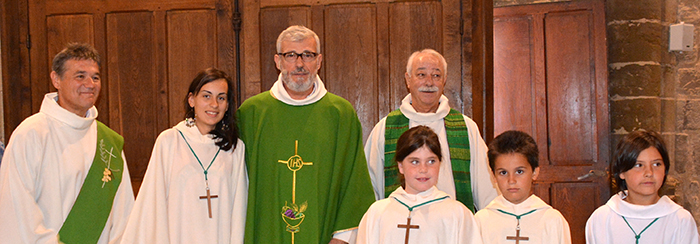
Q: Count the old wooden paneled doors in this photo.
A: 3